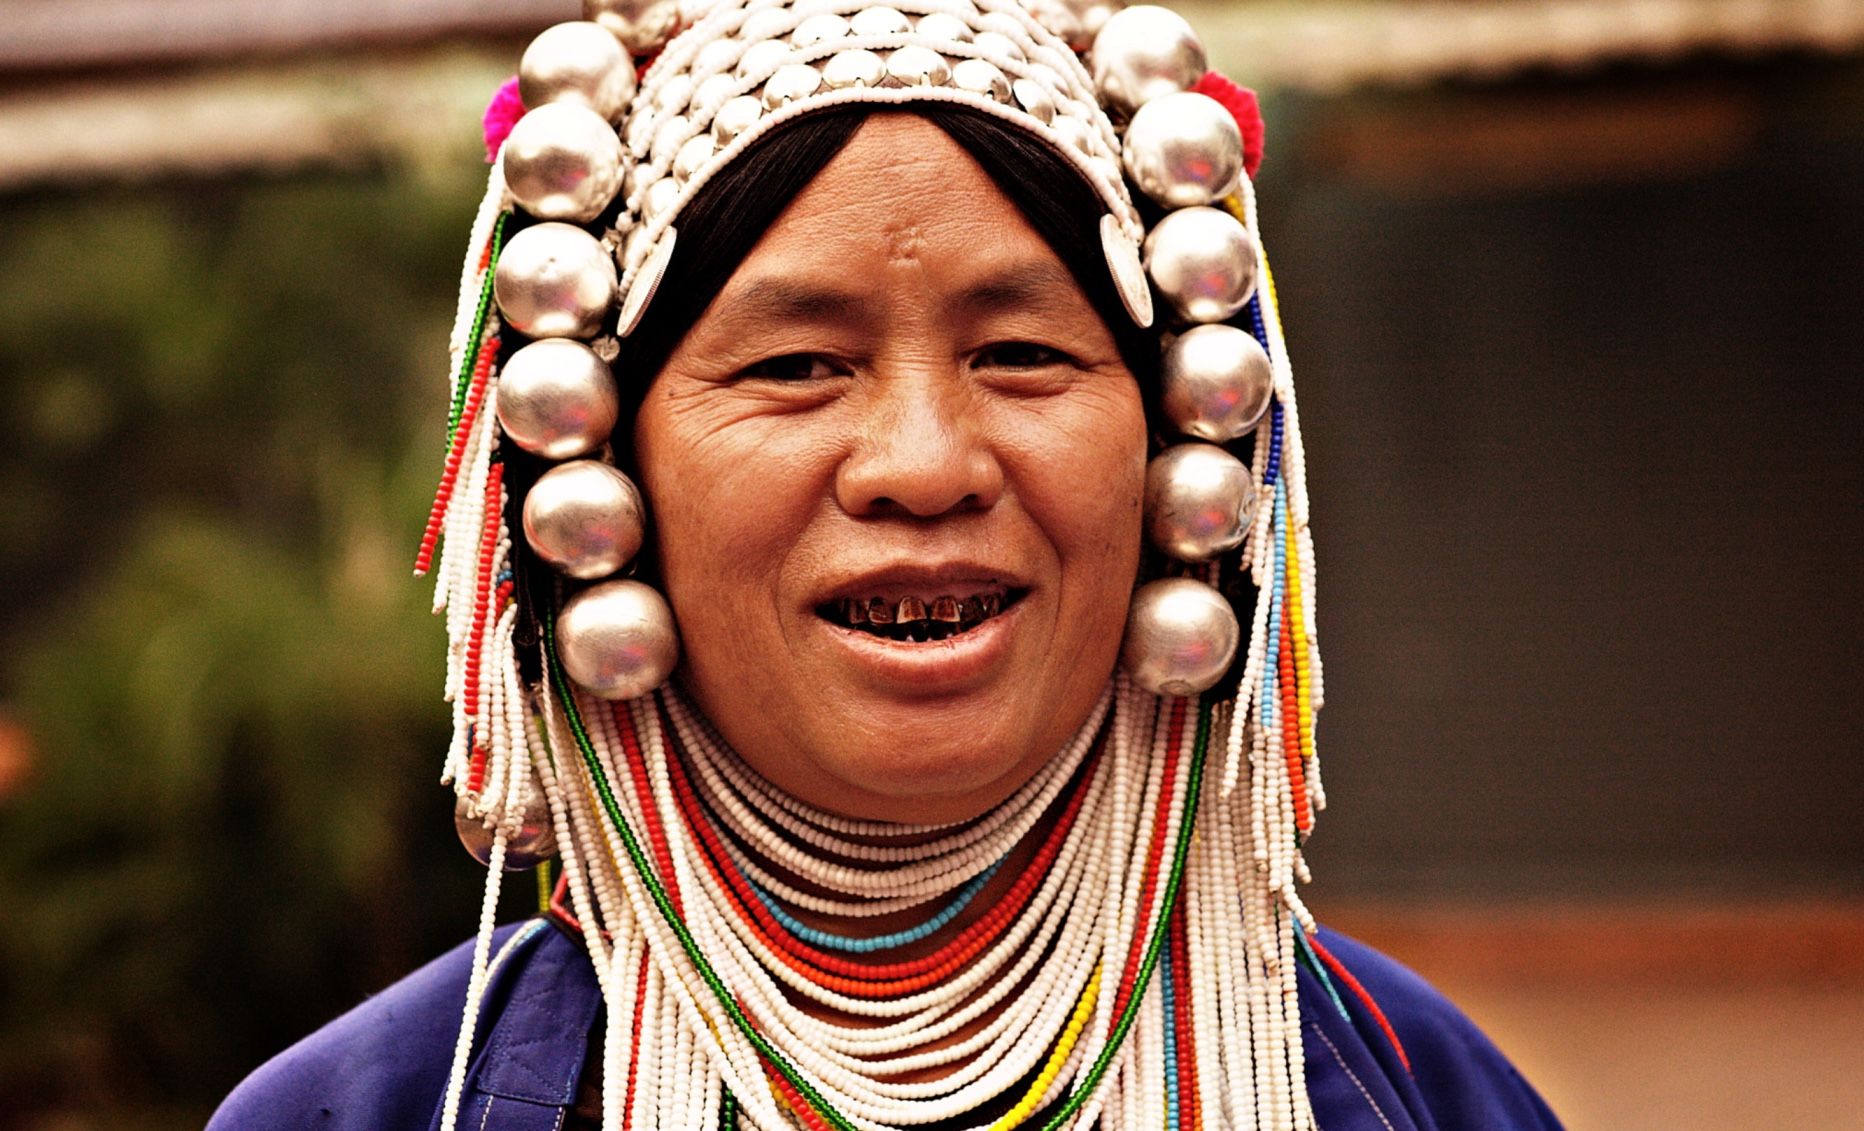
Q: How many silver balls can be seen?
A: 15